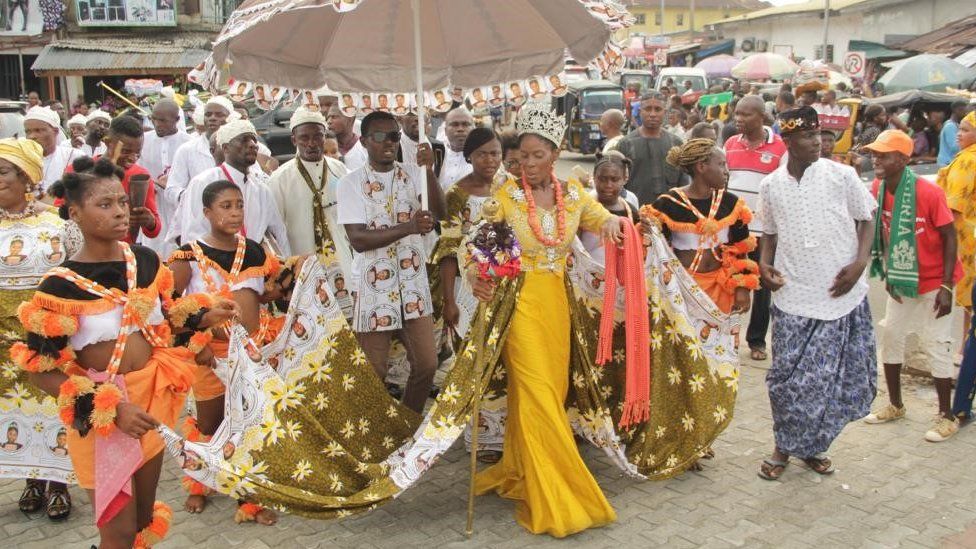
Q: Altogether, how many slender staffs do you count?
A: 1